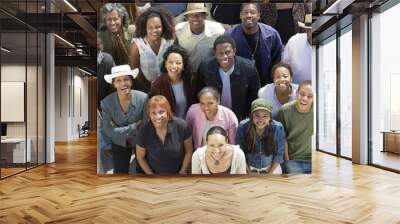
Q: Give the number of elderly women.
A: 1